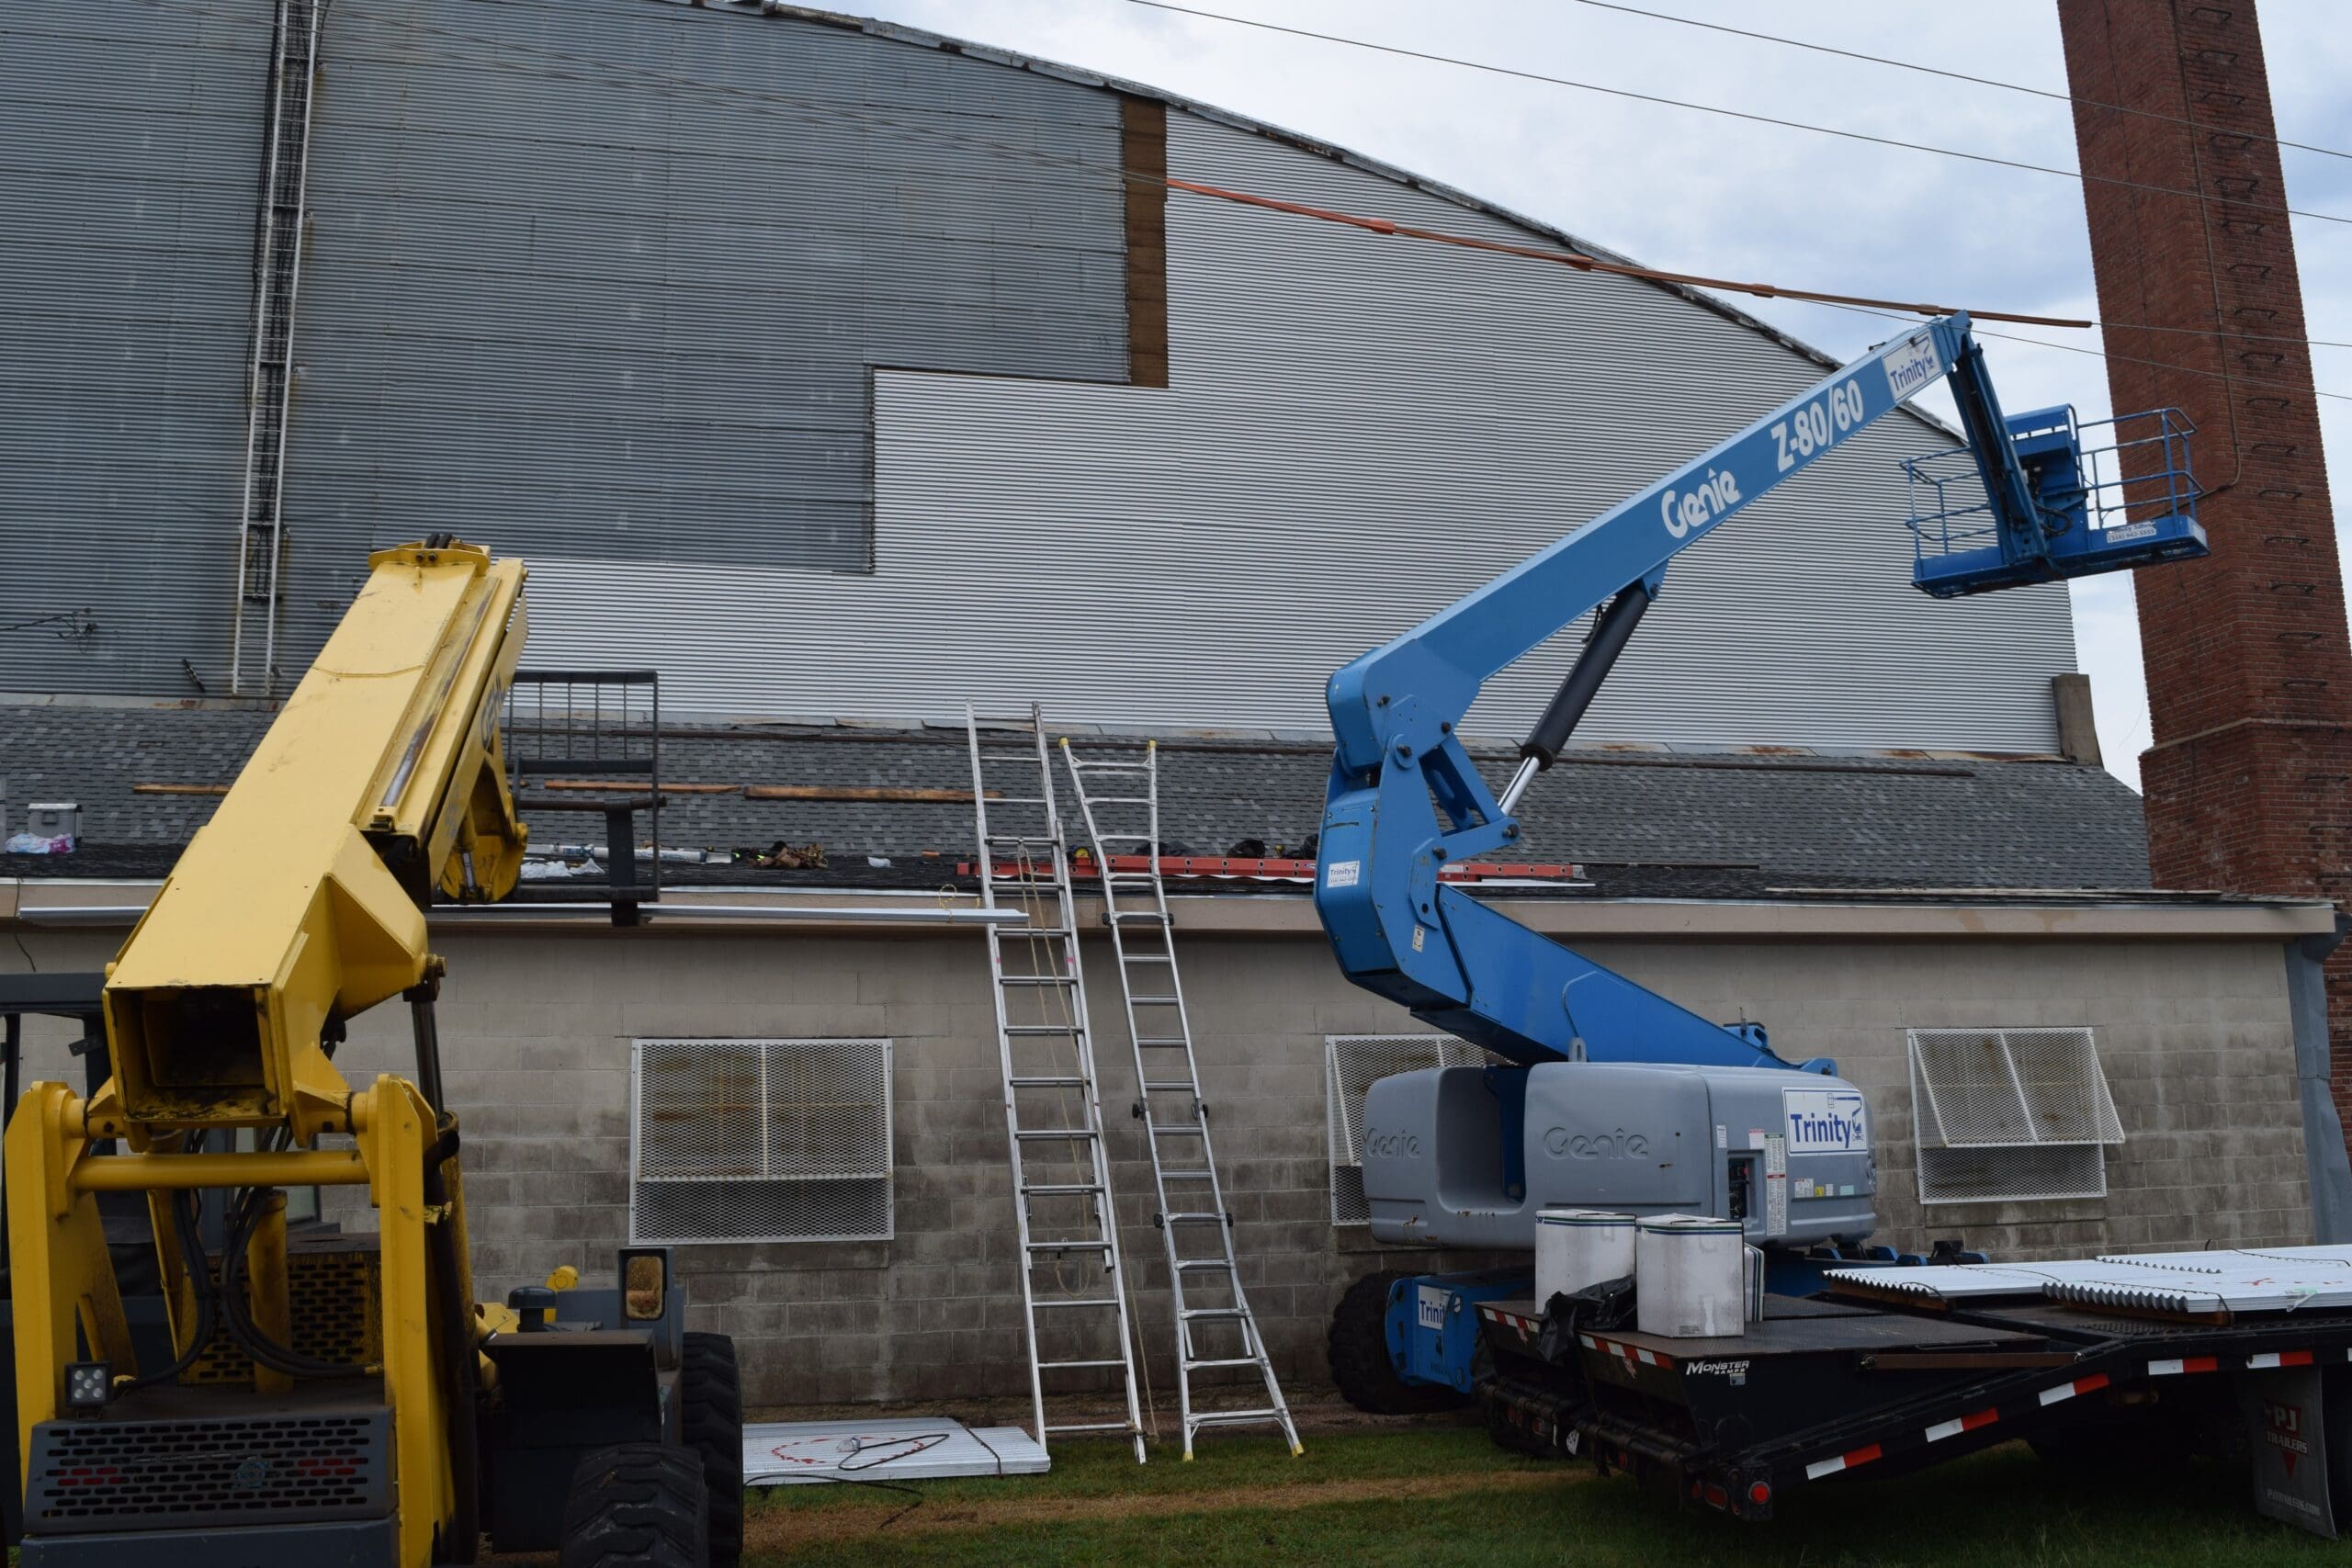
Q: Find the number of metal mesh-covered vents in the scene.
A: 3